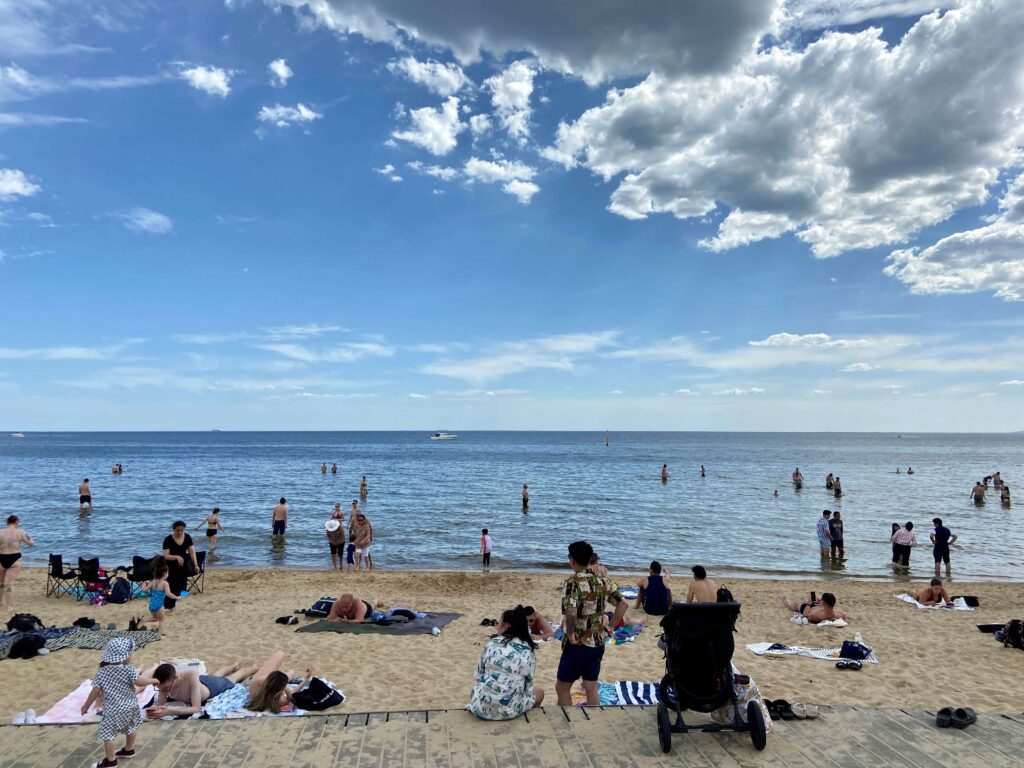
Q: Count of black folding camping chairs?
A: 4